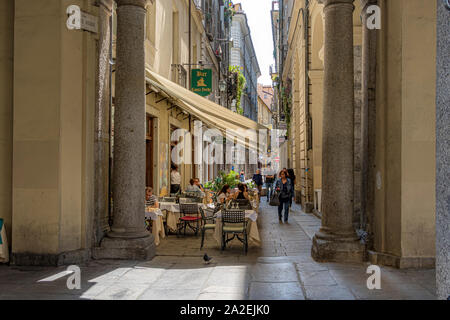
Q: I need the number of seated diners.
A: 5